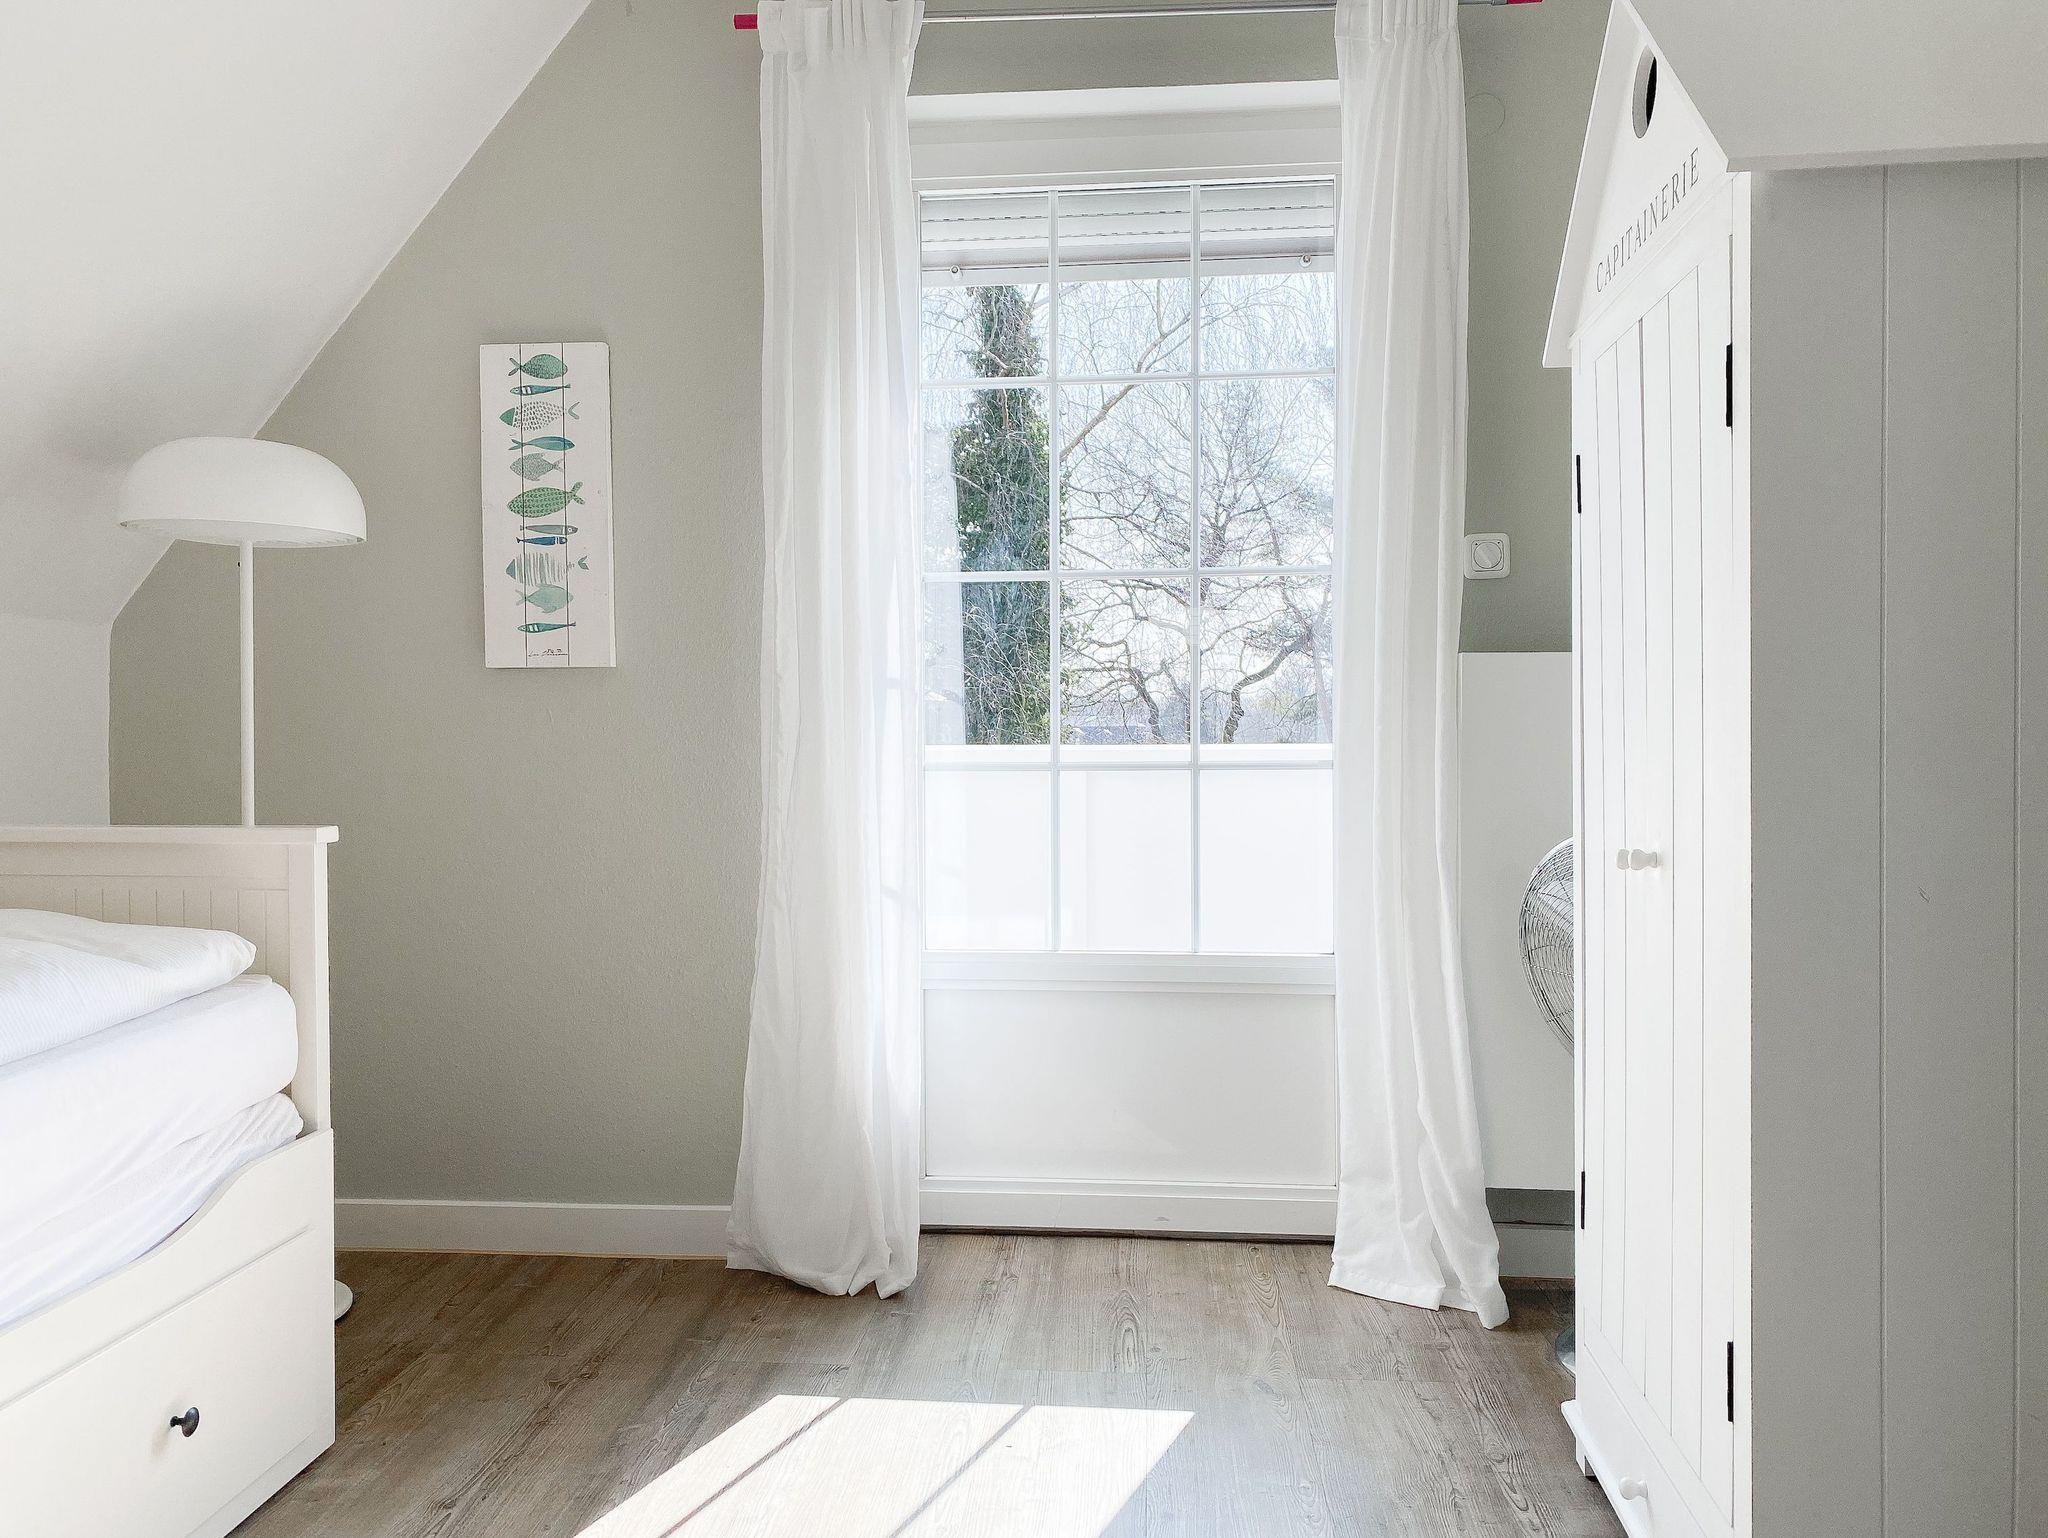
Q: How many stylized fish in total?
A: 11